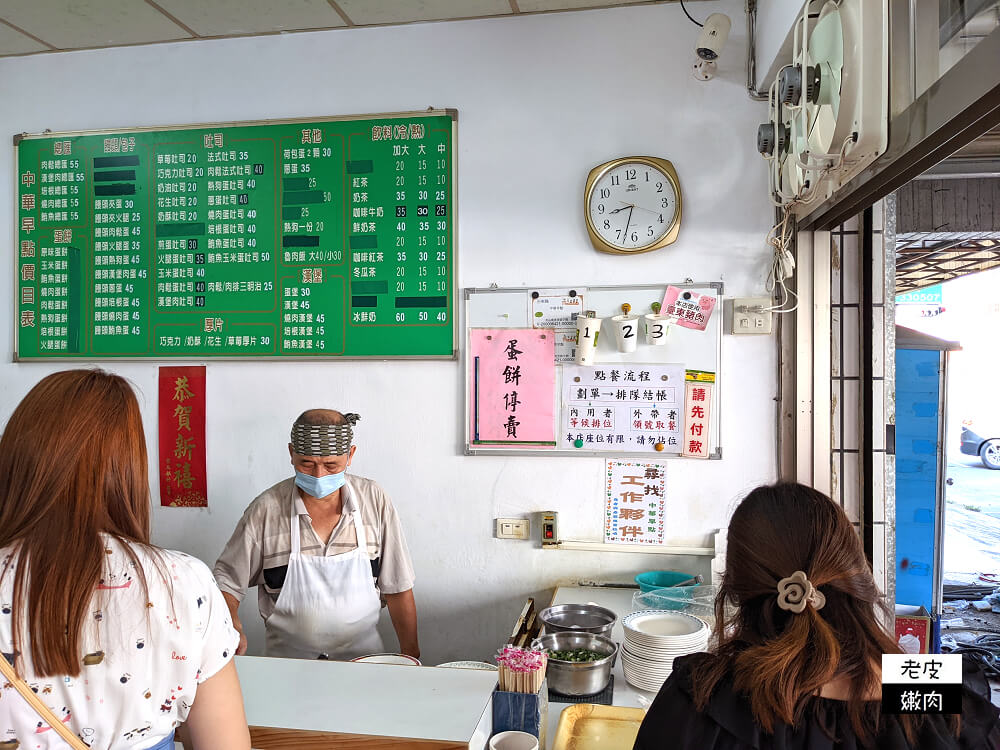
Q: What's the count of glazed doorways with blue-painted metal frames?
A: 0